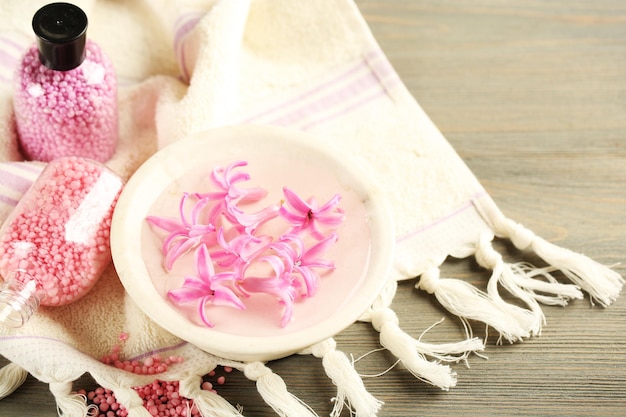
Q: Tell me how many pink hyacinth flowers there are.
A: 8